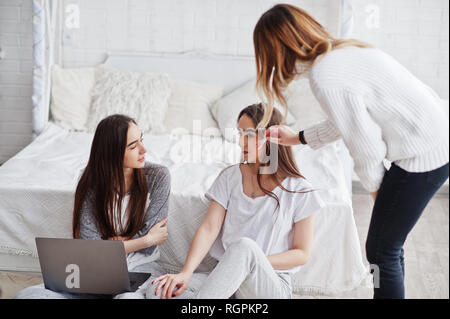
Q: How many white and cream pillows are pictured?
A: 5